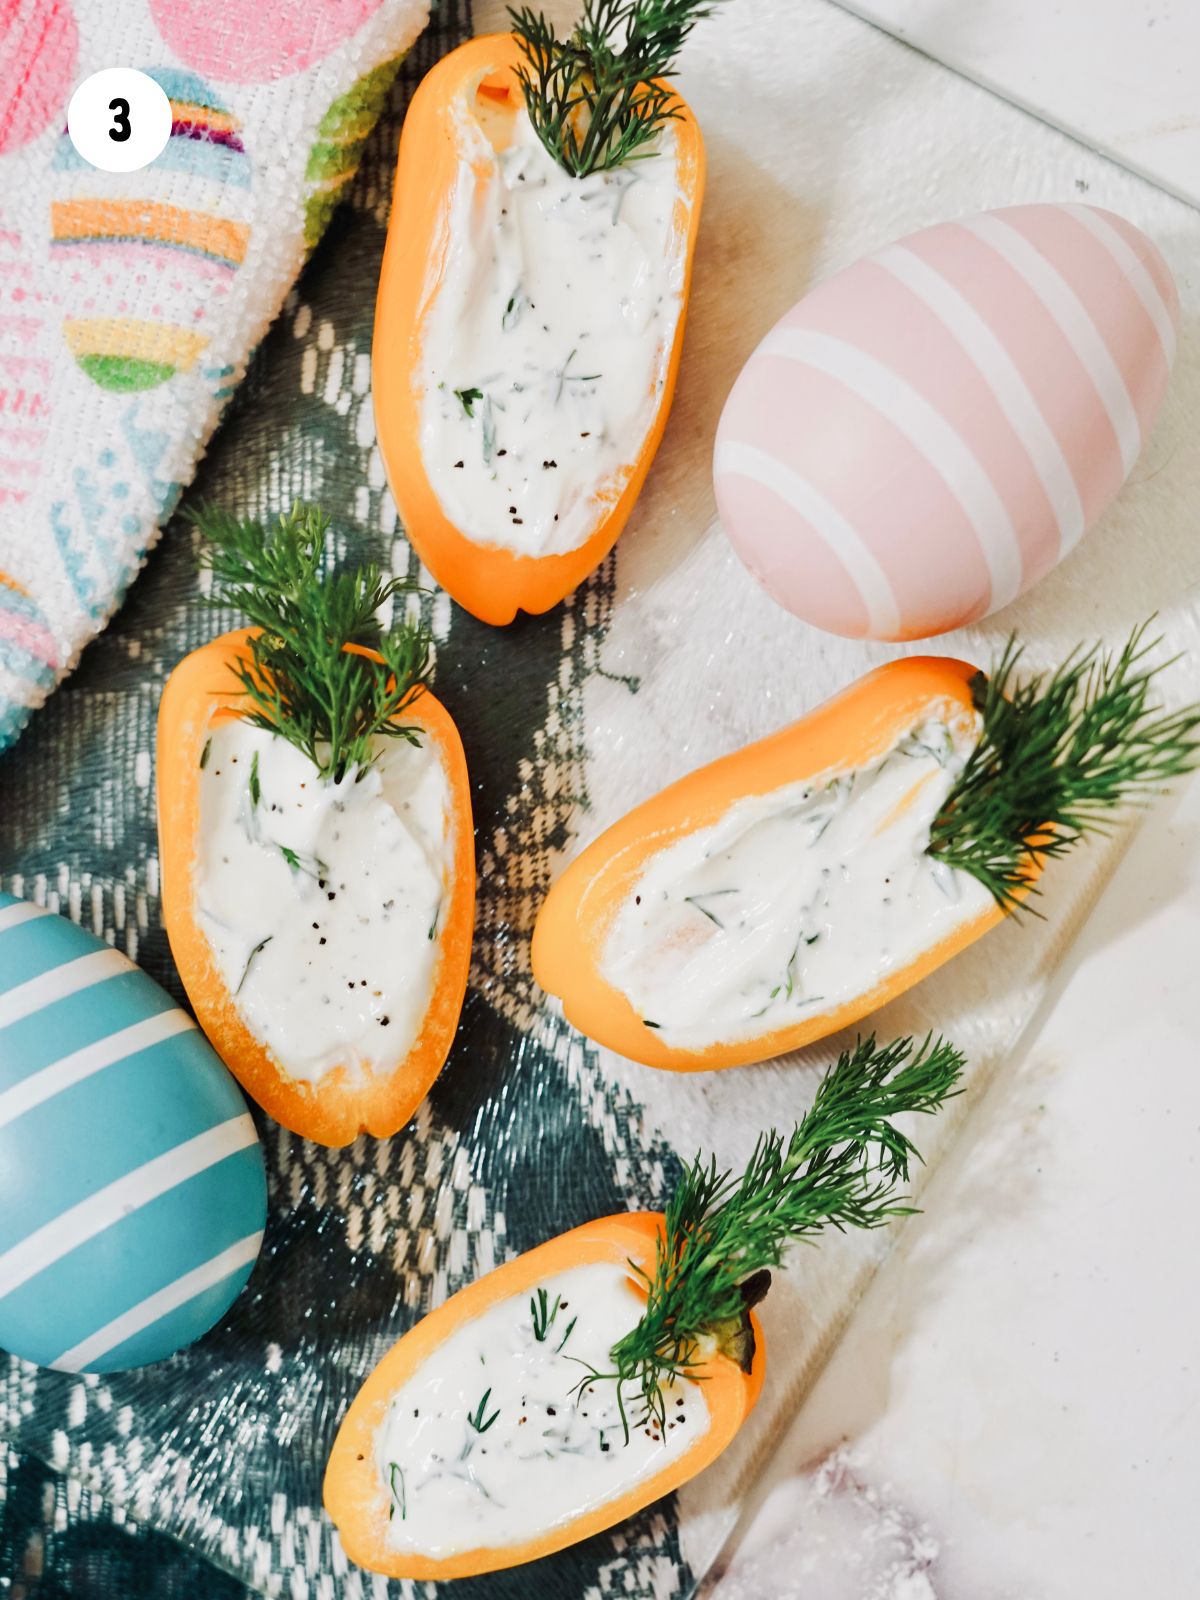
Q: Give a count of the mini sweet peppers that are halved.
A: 4